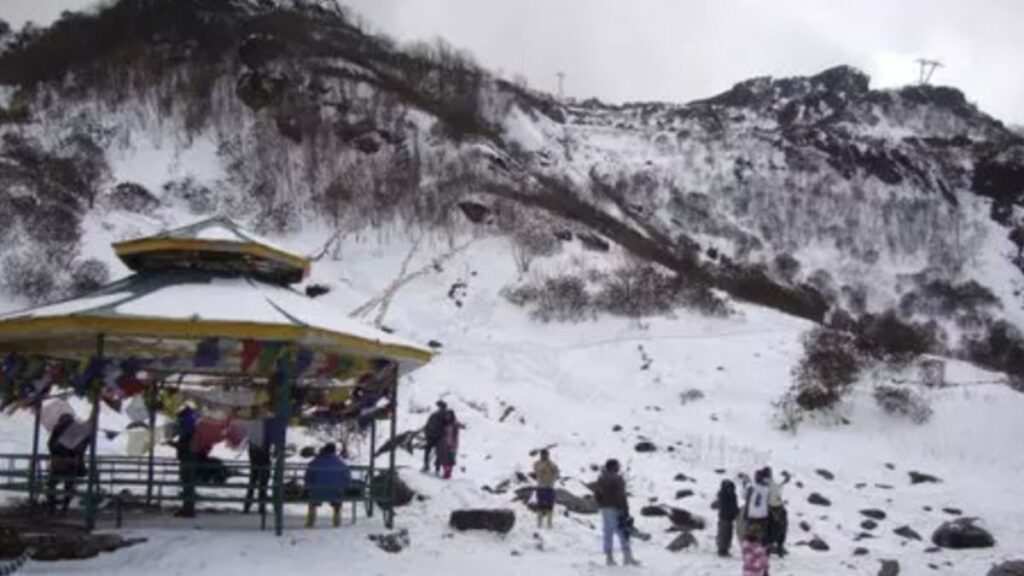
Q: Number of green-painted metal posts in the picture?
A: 6